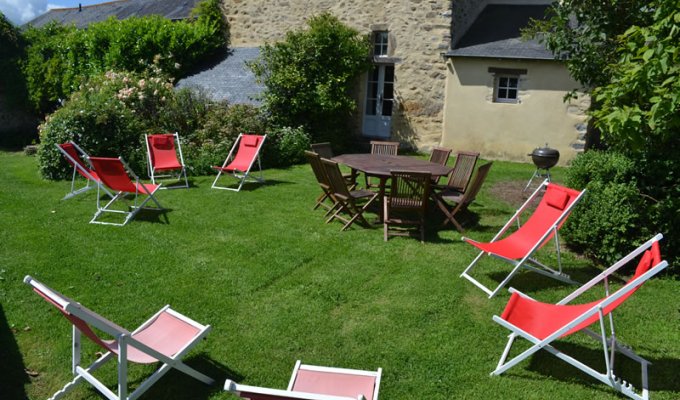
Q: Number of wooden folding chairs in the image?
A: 8